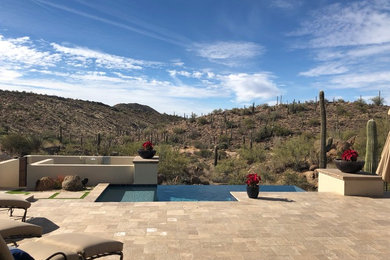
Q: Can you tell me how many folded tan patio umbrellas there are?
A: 1